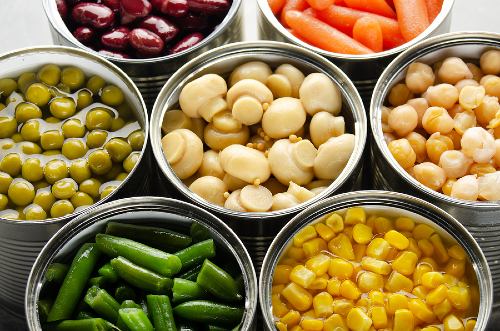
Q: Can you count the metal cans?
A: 7